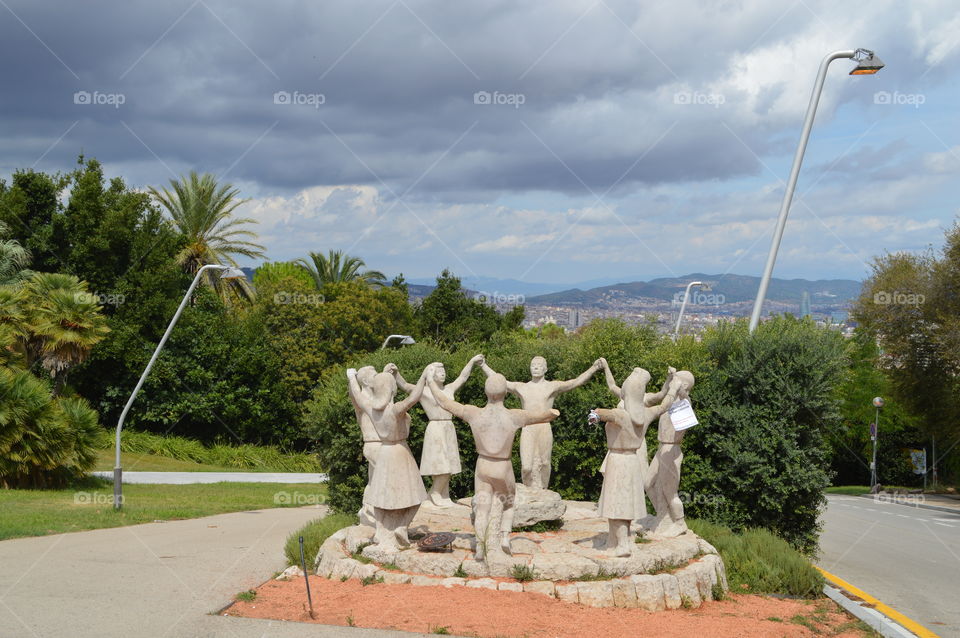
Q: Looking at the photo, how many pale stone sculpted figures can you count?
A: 8